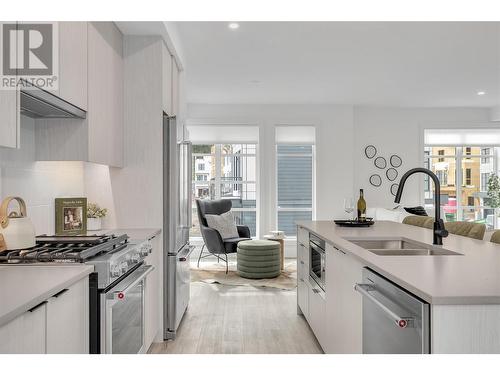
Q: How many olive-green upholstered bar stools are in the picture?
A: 3